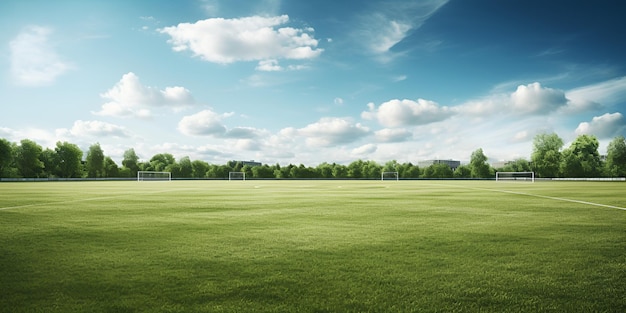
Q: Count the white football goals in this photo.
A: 4